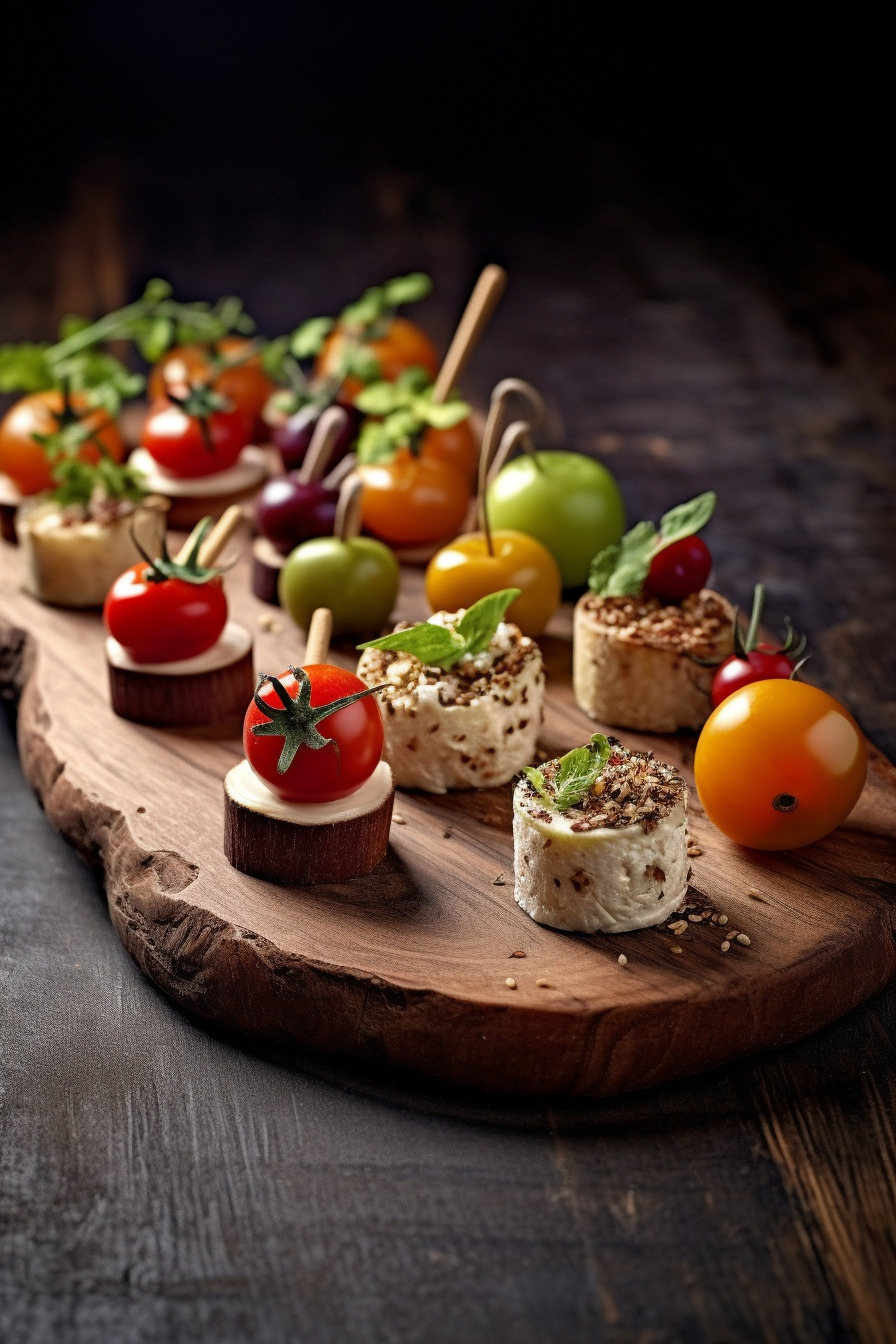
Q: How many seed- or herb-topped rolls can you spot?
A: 4